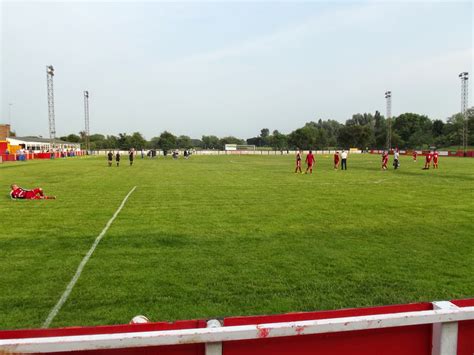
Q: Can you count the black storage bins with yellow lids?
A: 0